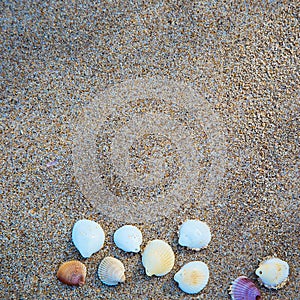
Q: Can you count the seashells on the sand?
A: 9